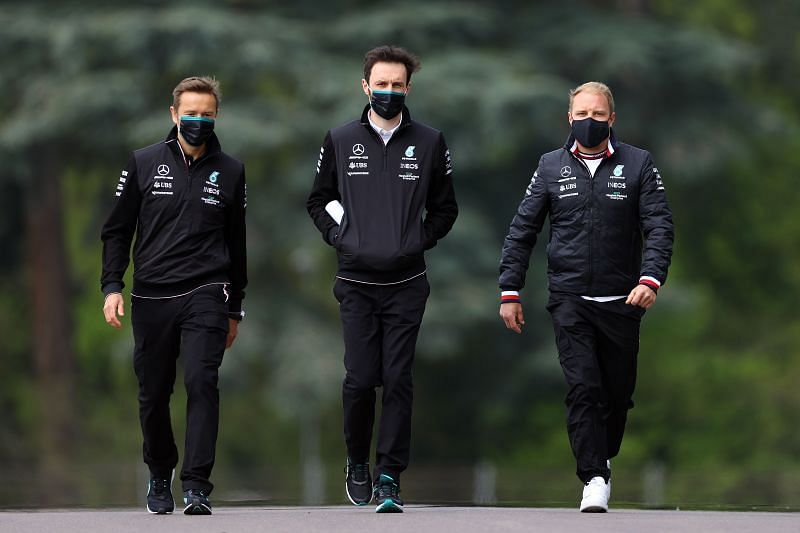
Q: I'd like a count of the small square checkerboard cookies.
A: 0